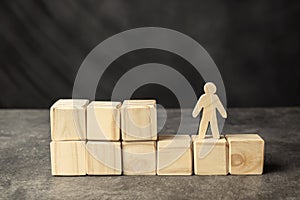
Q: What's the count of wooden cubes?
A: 9